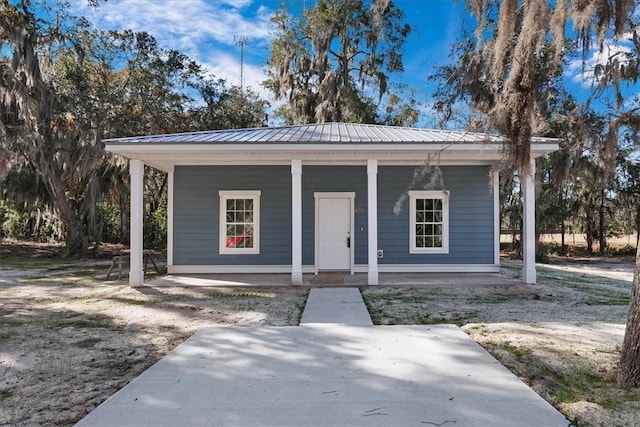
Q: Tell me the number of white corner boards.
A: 2